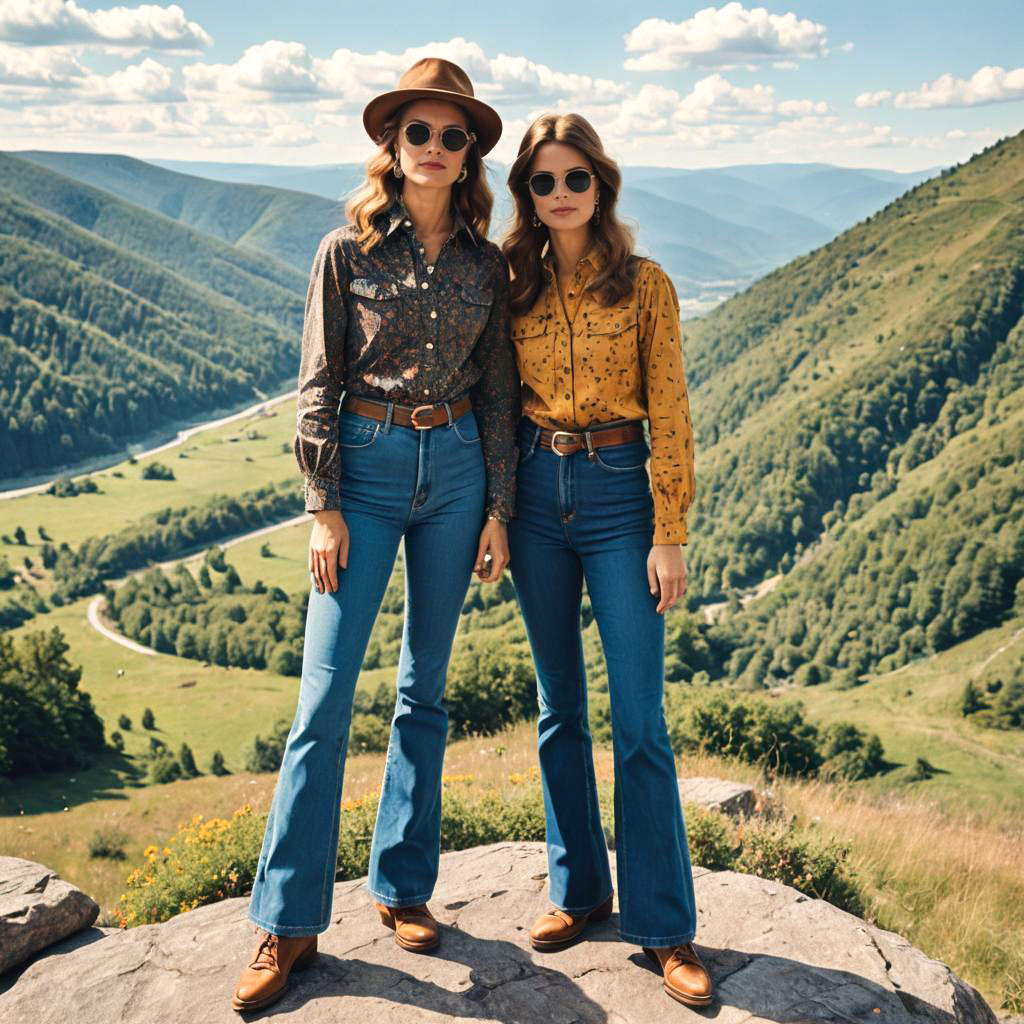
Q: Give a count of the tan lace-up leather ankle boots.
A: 4